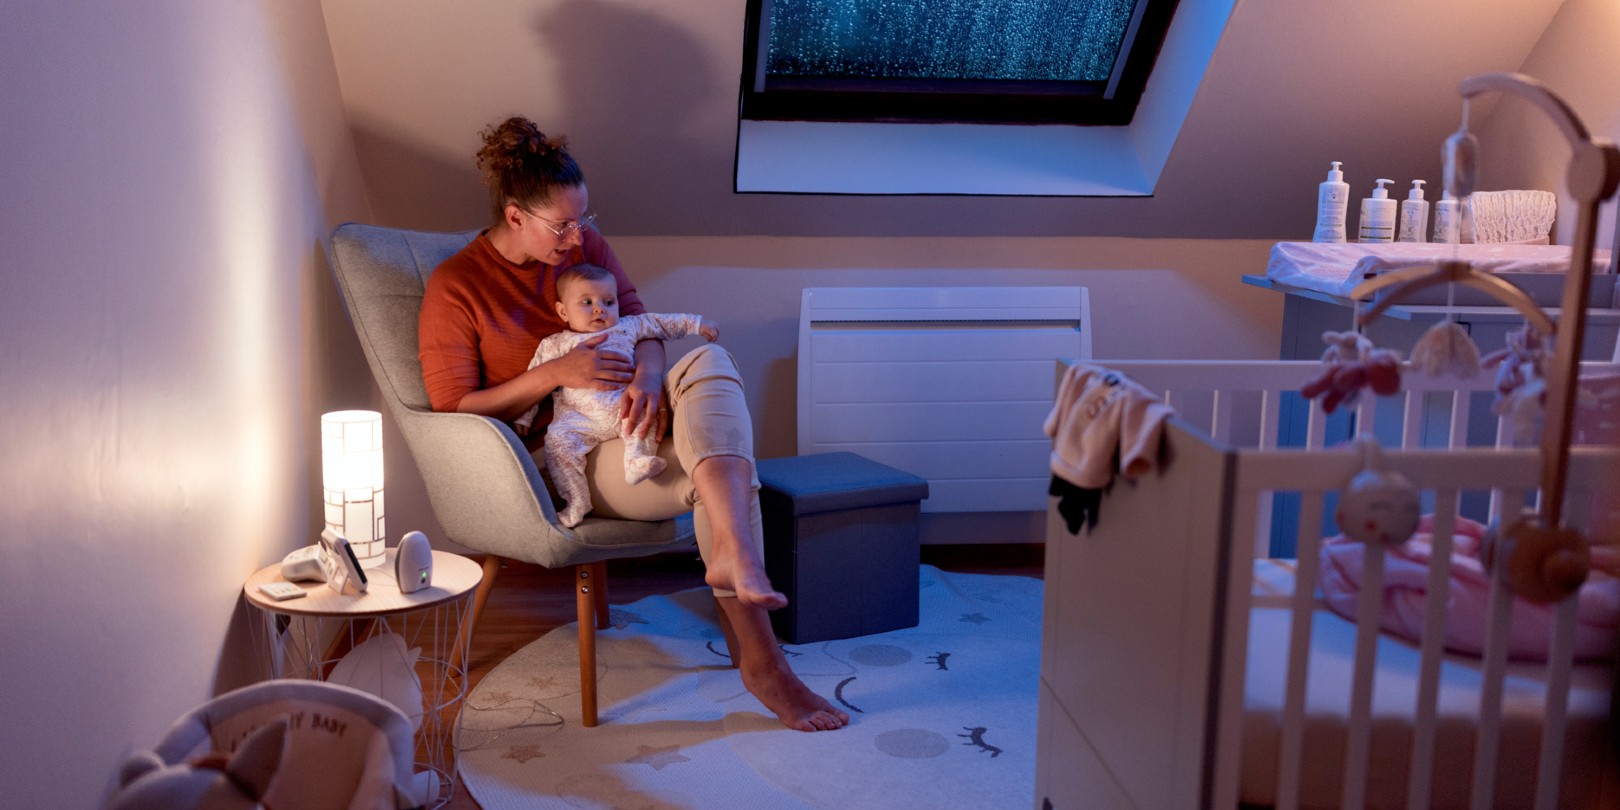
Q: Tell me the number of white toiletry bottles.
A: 4